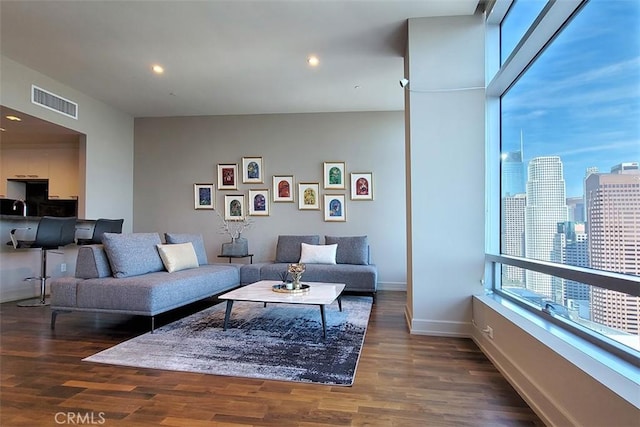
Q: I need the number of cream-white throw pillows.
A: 2